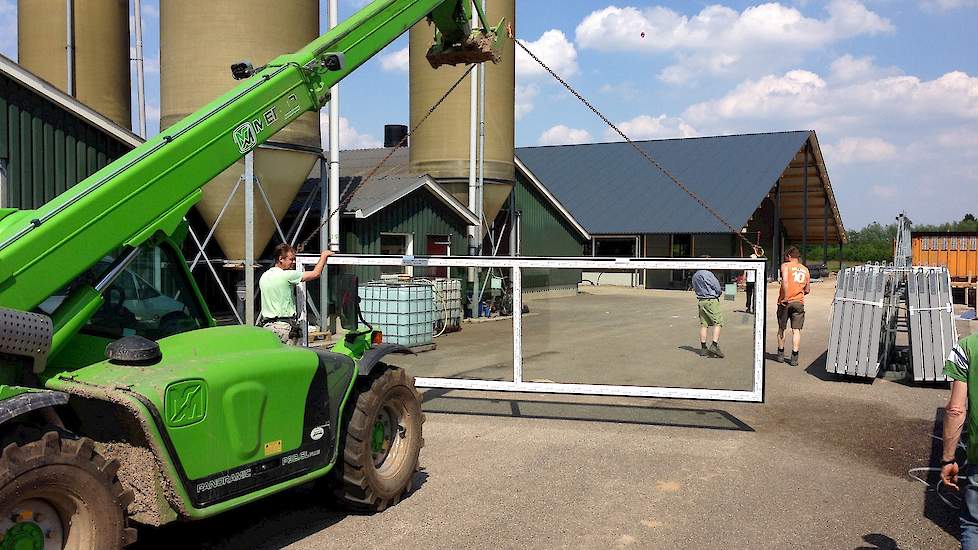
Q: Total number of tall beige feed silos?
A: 3